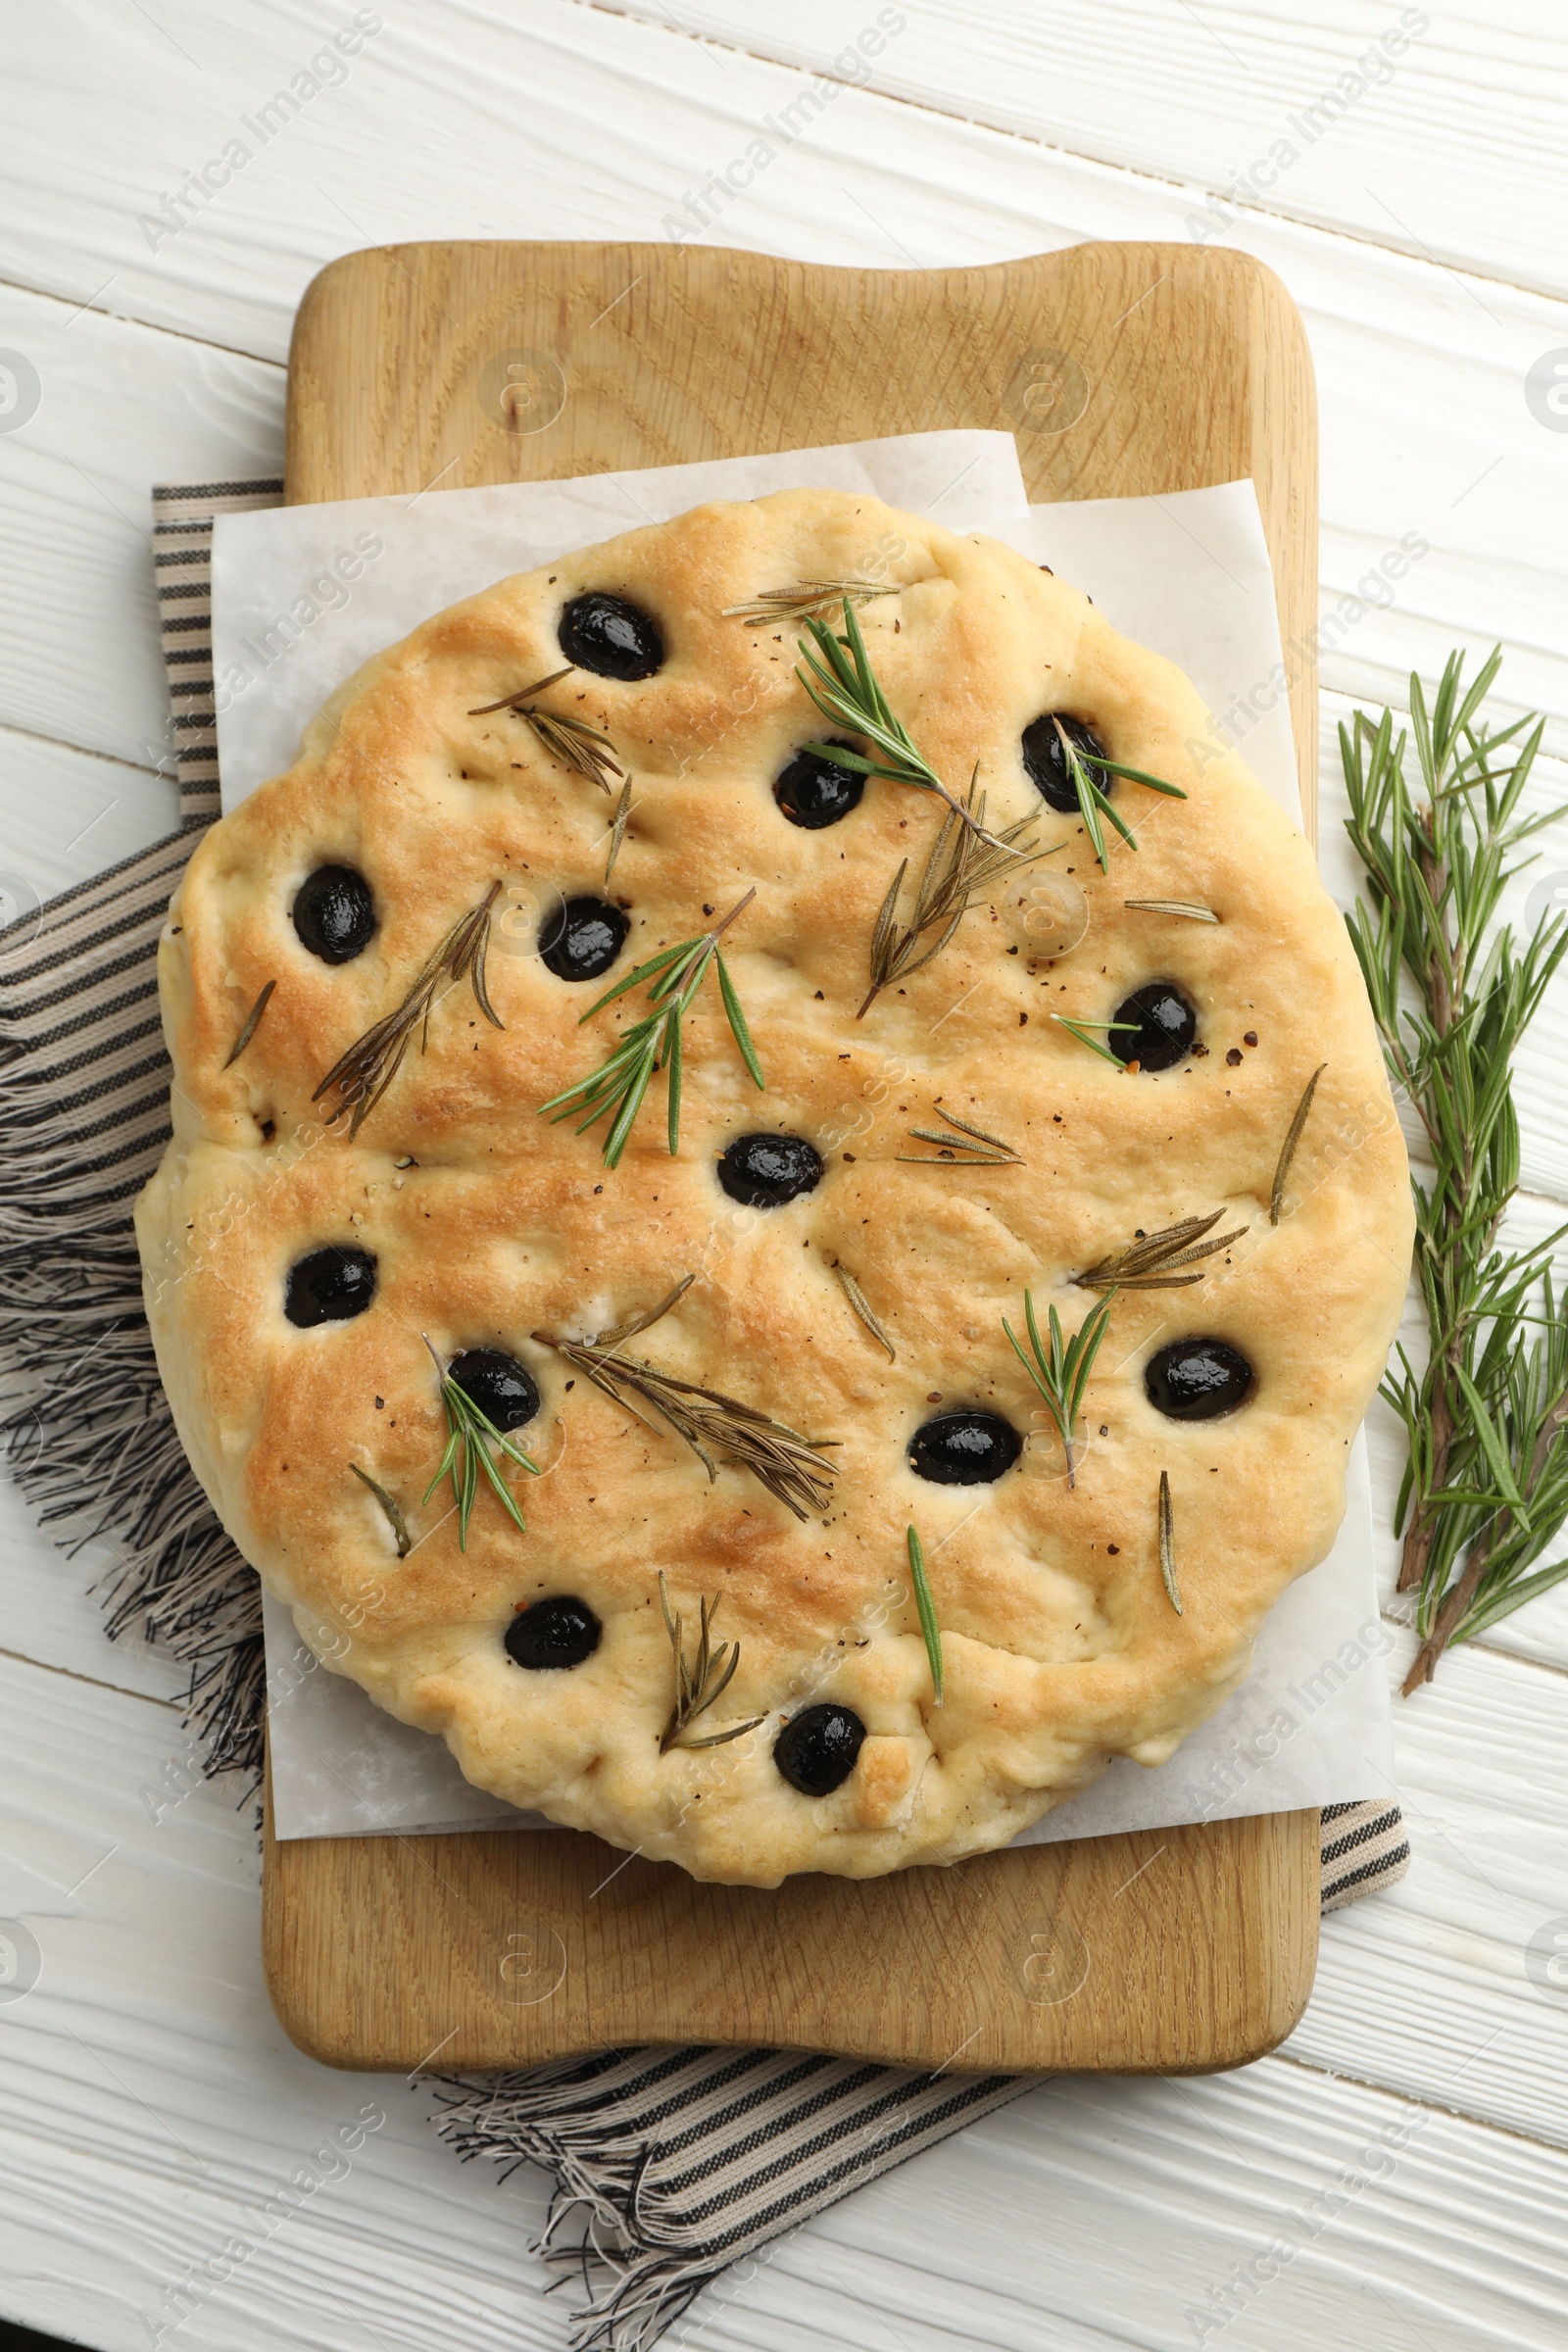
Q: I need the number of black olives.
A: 13